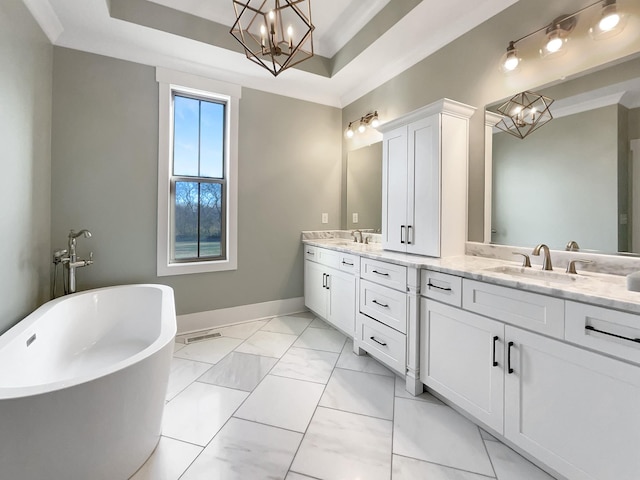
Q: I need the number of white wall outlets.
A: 2